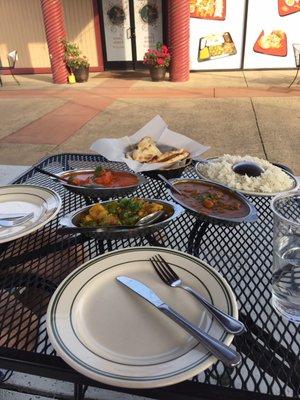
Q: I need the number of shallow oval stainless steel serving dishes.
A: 3